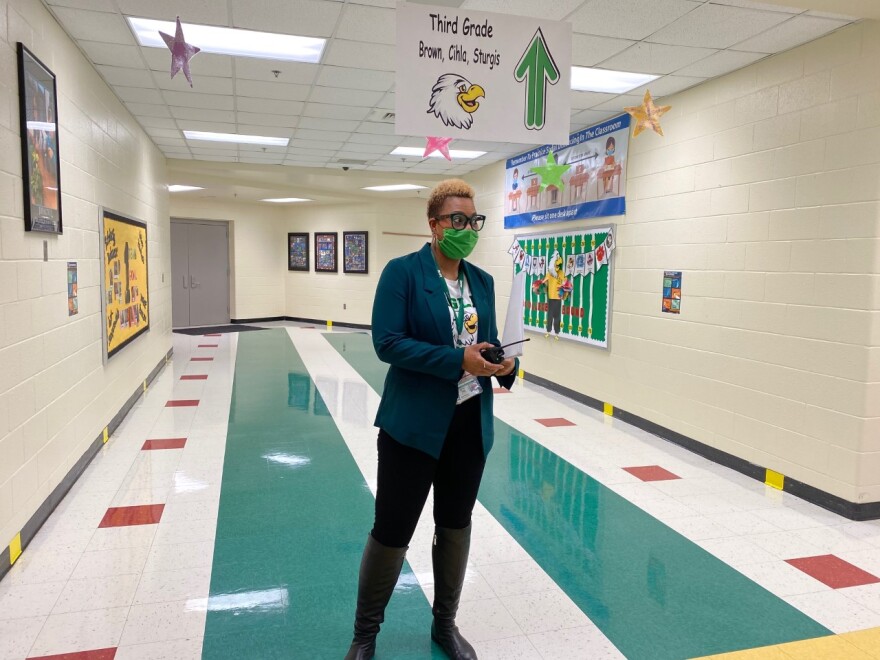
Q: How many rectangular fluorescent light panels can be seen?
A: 7